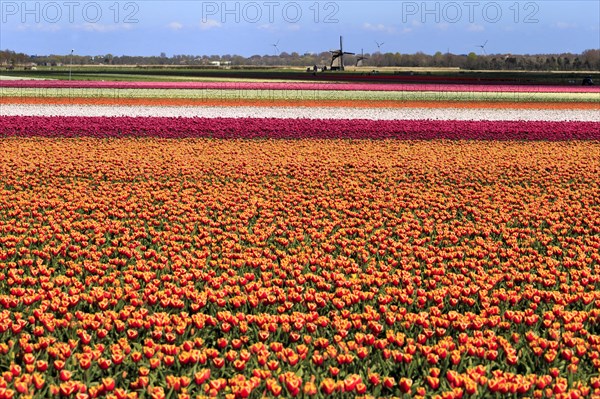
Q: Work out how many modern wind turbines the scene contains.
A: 3